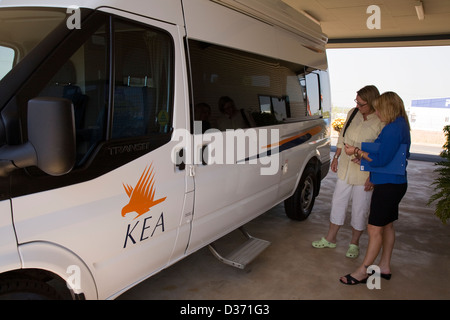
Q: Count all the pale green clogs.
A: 2